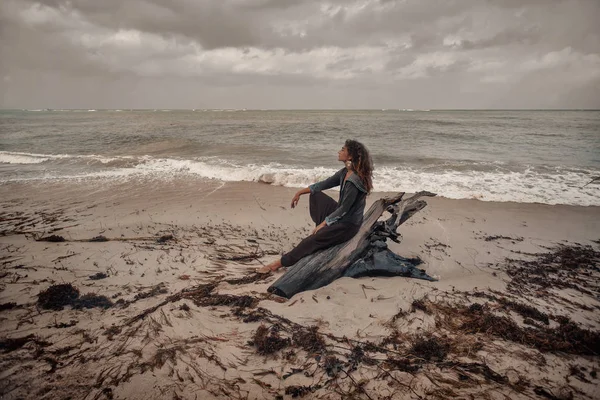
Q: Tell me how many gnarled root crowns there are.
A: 1